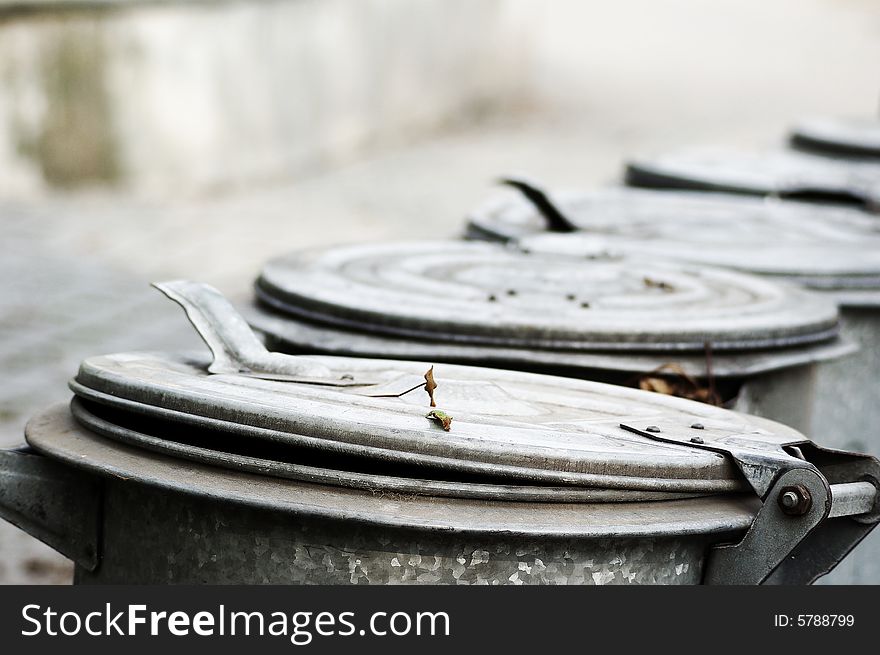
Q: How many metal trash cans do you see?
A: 5